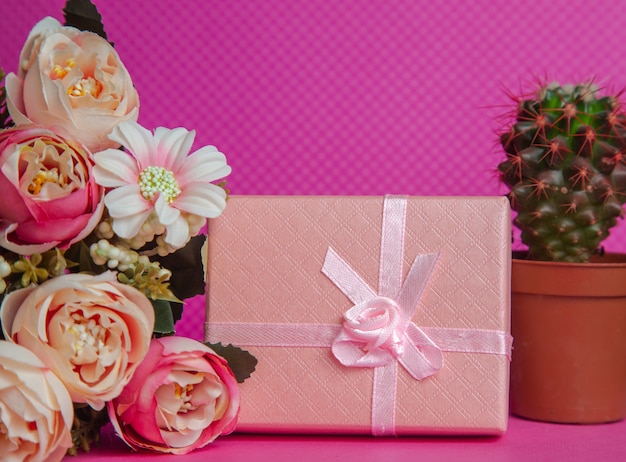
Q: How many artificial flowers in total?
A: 6